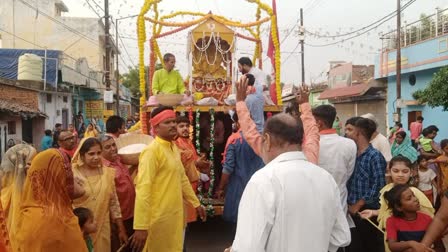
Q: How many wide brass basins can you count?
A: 2